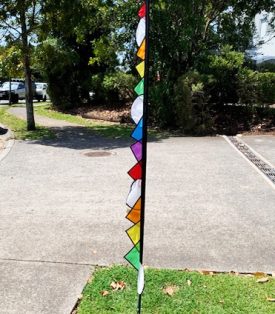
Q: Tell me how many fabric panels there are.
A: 14